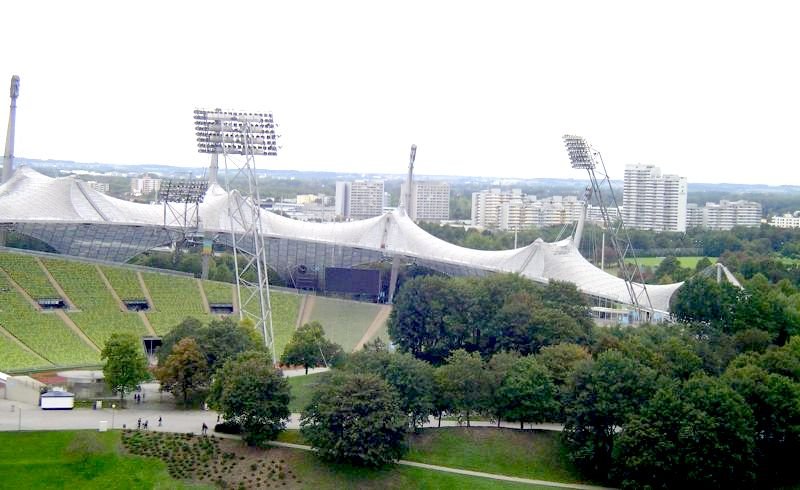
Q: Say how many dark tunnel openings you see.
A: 4